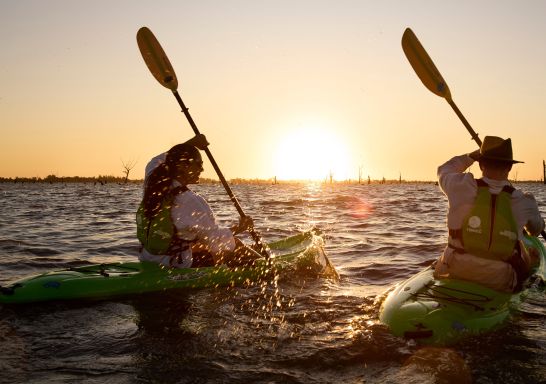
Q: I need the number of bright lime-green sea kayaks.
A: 2